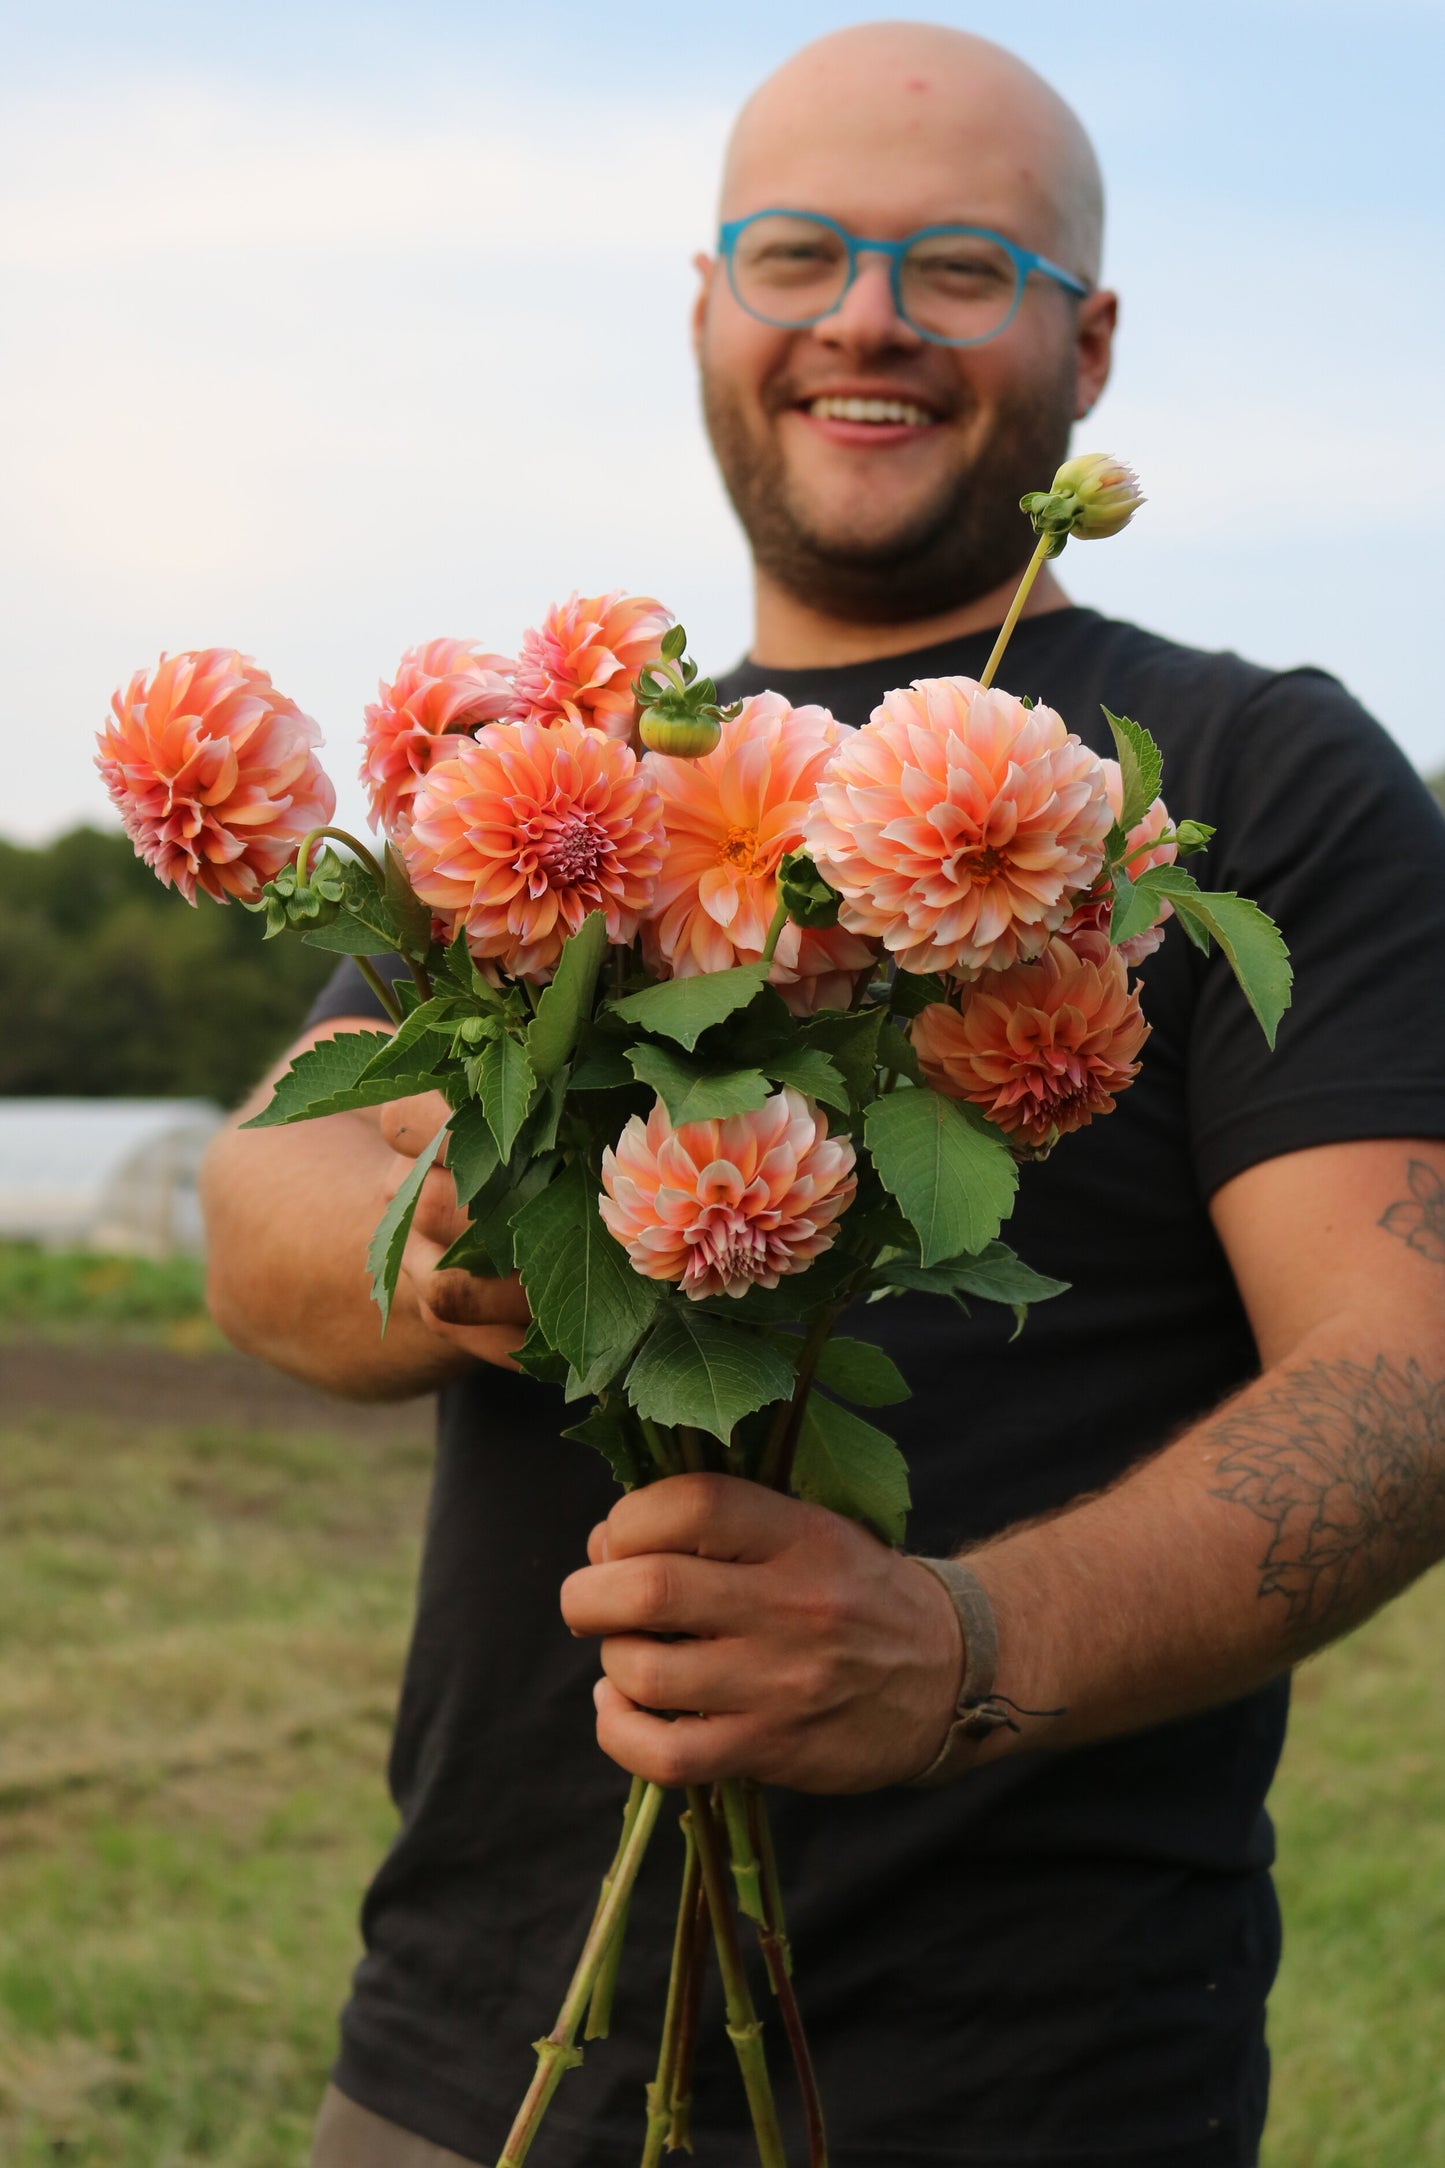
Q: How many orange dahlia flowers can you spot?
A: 9